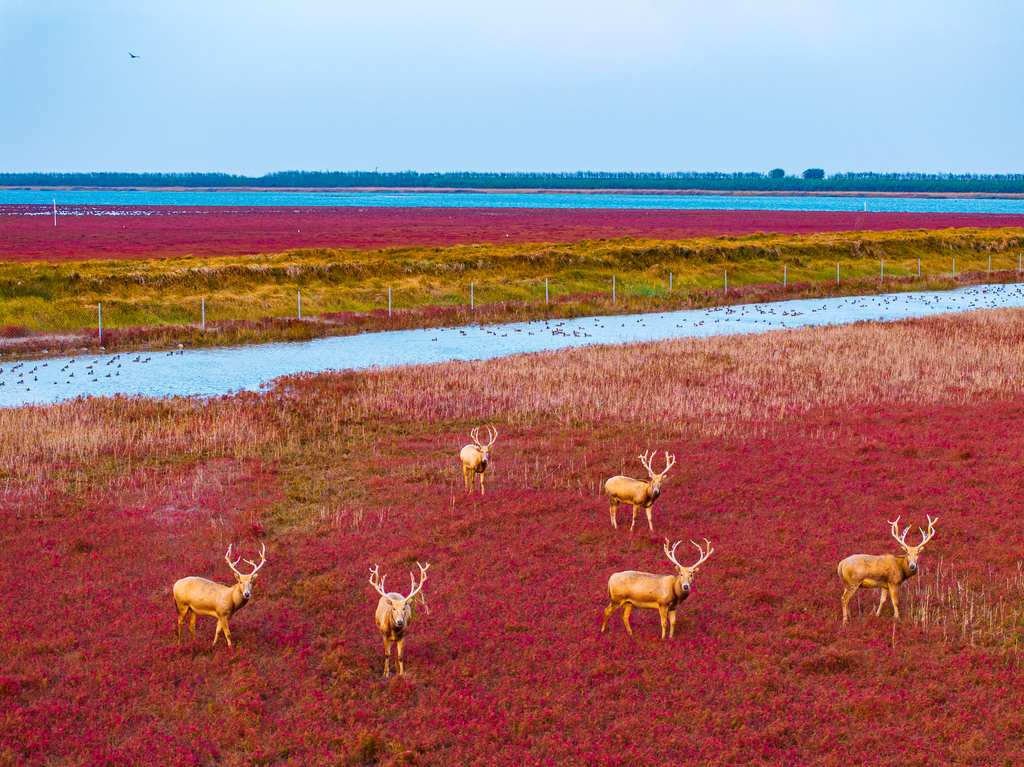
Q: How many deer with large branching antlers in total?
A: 6